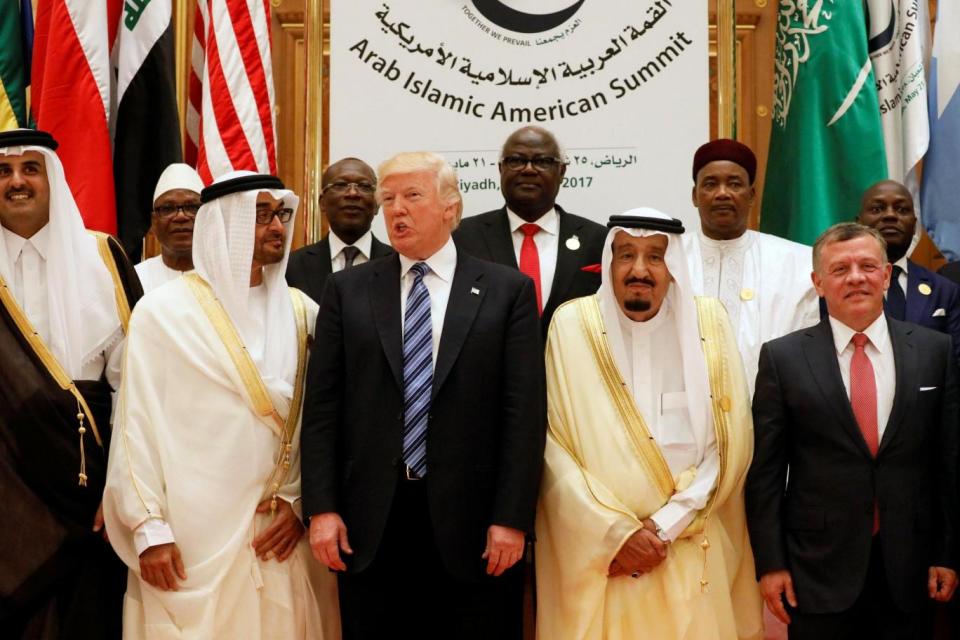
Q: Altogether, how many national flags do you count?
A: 6